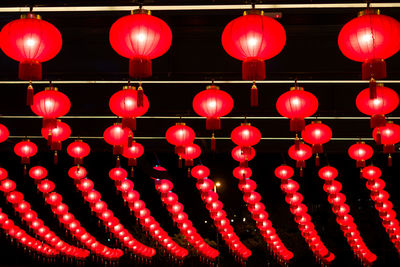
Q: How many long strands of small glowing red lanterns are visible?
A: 11